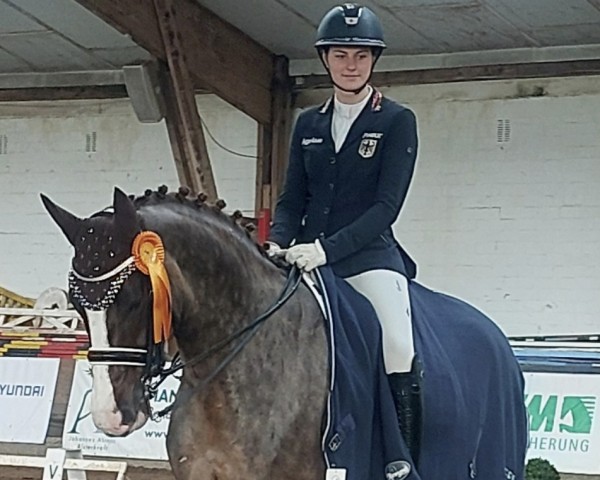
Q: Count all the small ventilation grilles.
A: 3